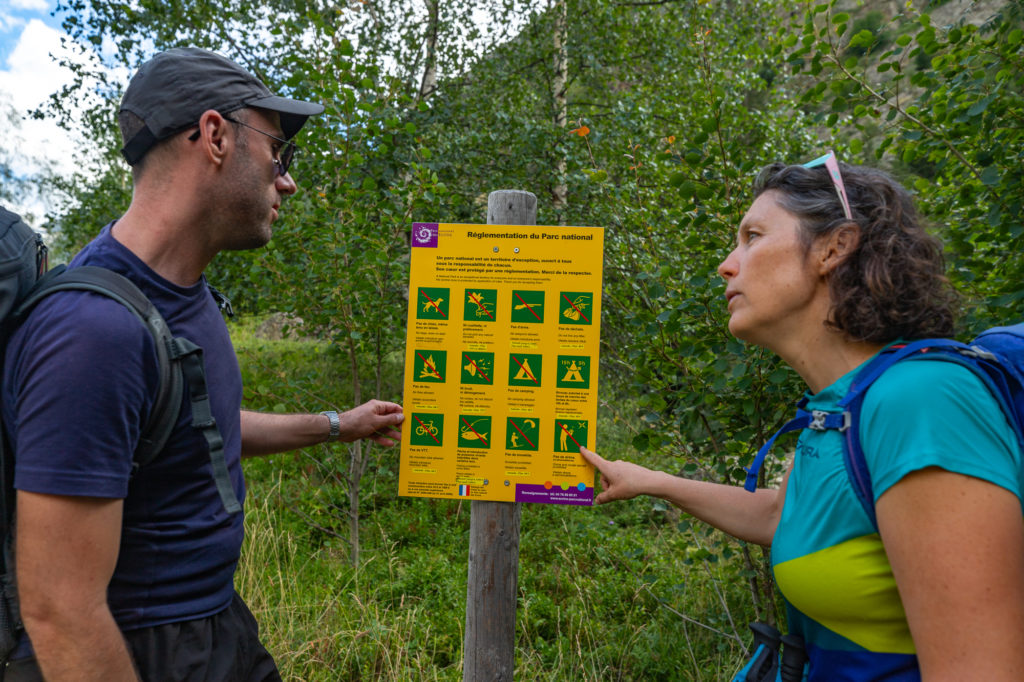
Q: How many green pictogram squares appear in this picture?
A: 12